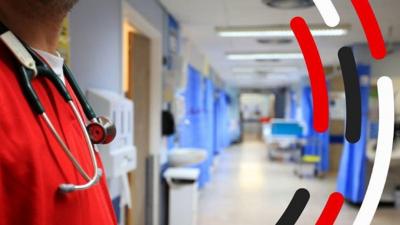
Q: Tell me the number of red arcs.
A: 3